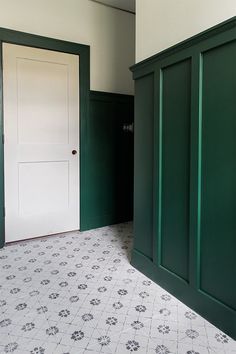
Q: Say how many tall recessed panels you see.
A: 3